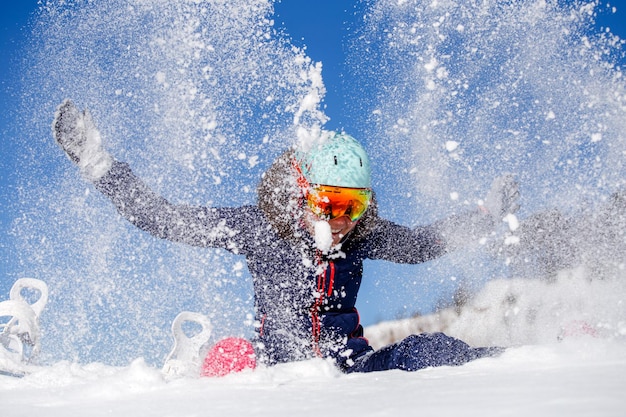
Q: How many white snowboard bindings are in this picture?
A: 2